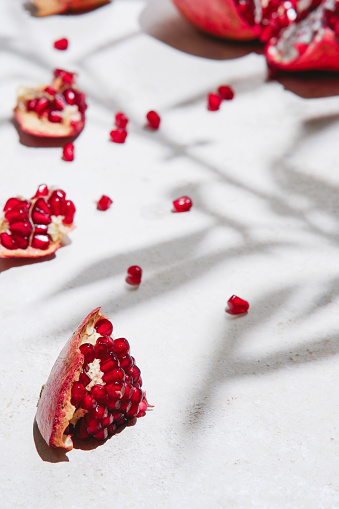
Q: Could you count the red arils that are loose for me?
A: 11